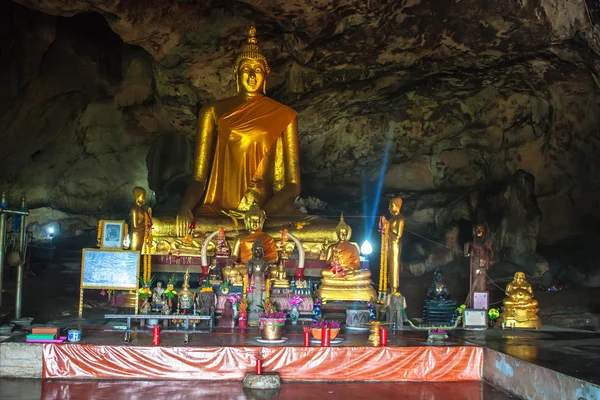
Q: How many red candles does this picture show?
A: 5